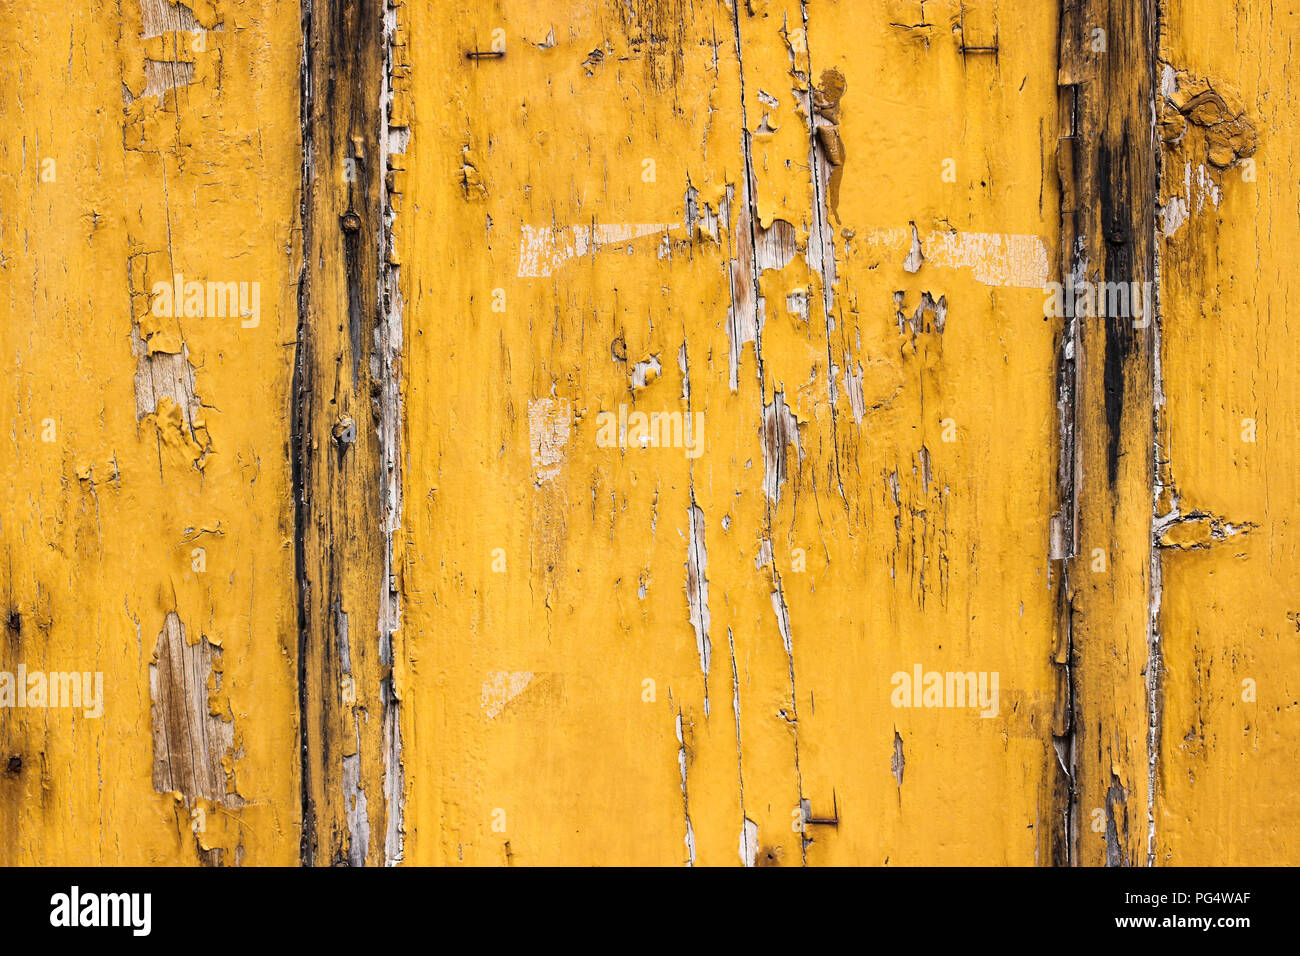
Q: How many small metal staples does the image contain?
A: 3